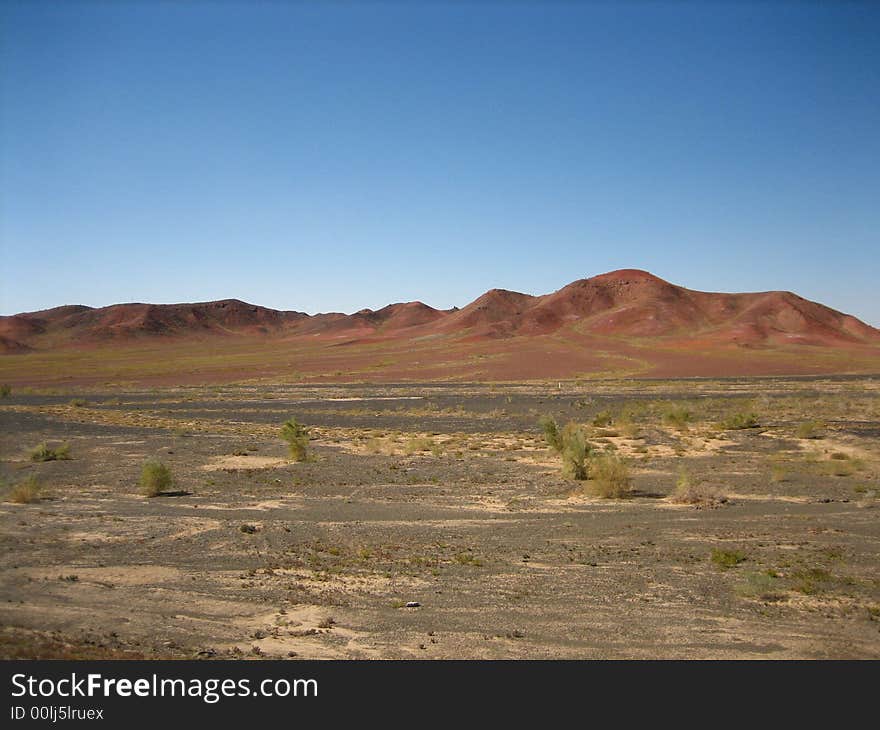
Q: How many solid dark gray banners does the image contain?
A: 1